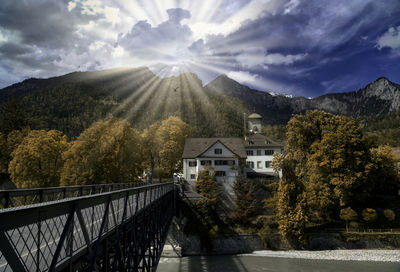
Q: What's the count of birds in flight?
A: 1